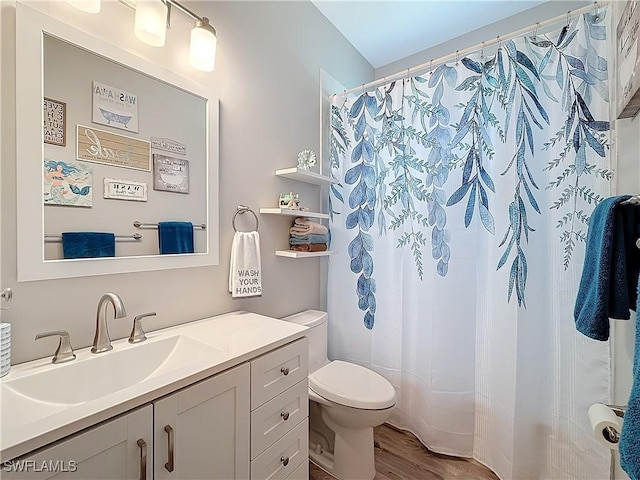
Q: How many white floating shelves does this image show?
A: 3